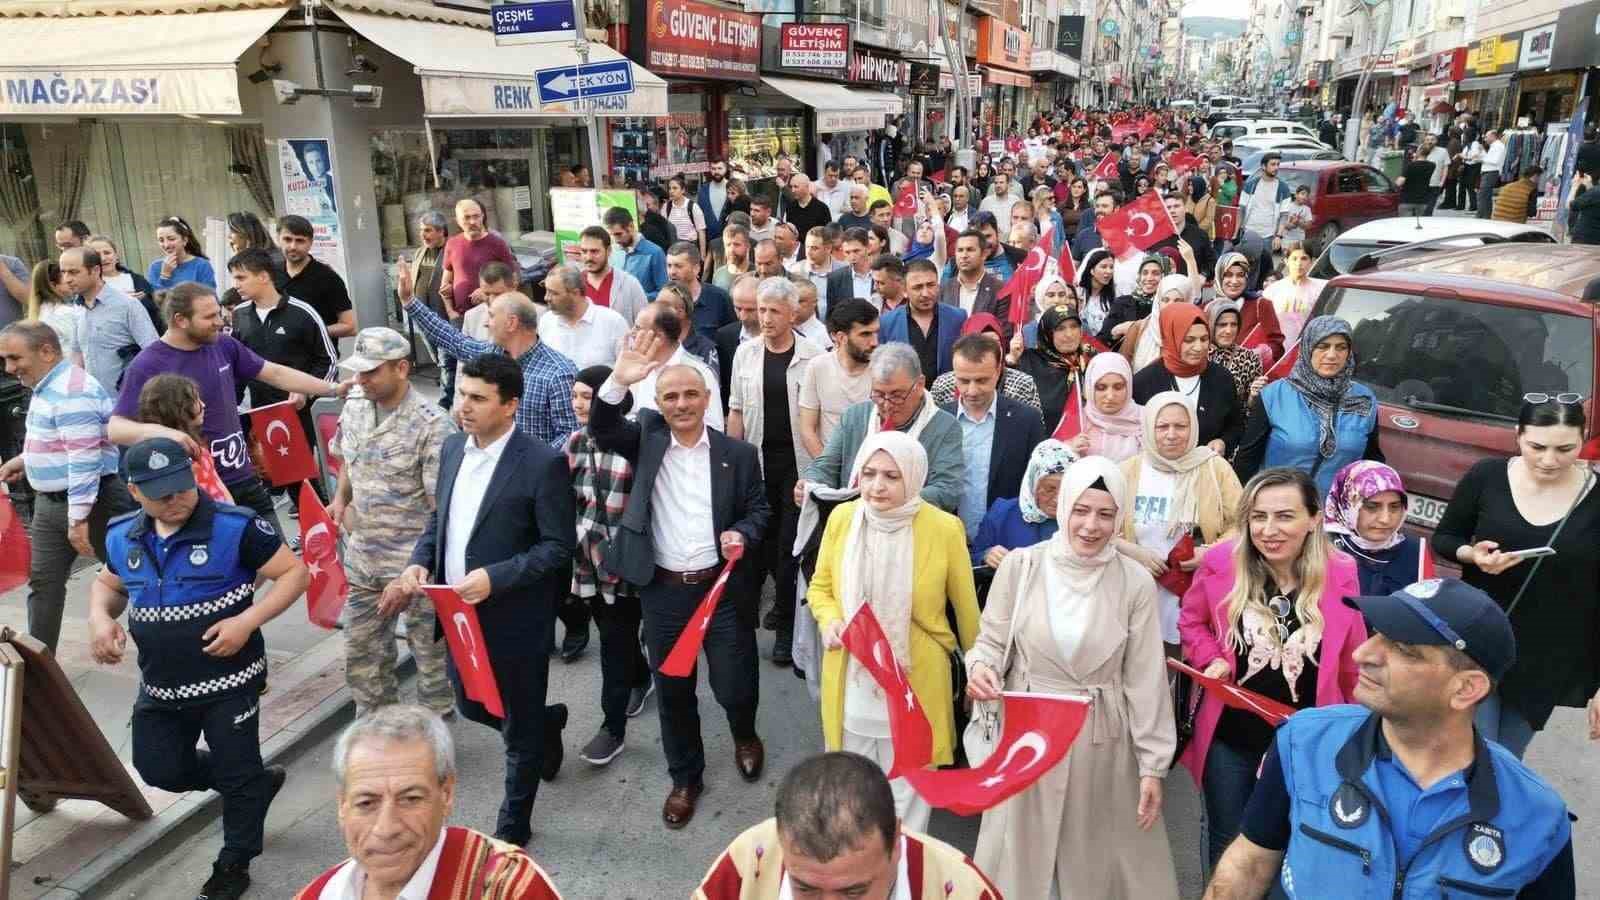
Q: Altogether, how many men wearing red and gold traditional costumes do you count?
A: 2